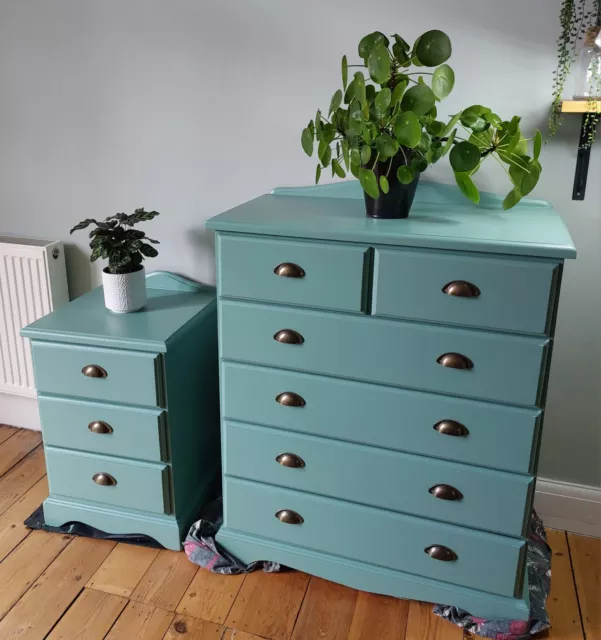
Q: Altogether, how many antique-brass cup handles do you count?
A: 13